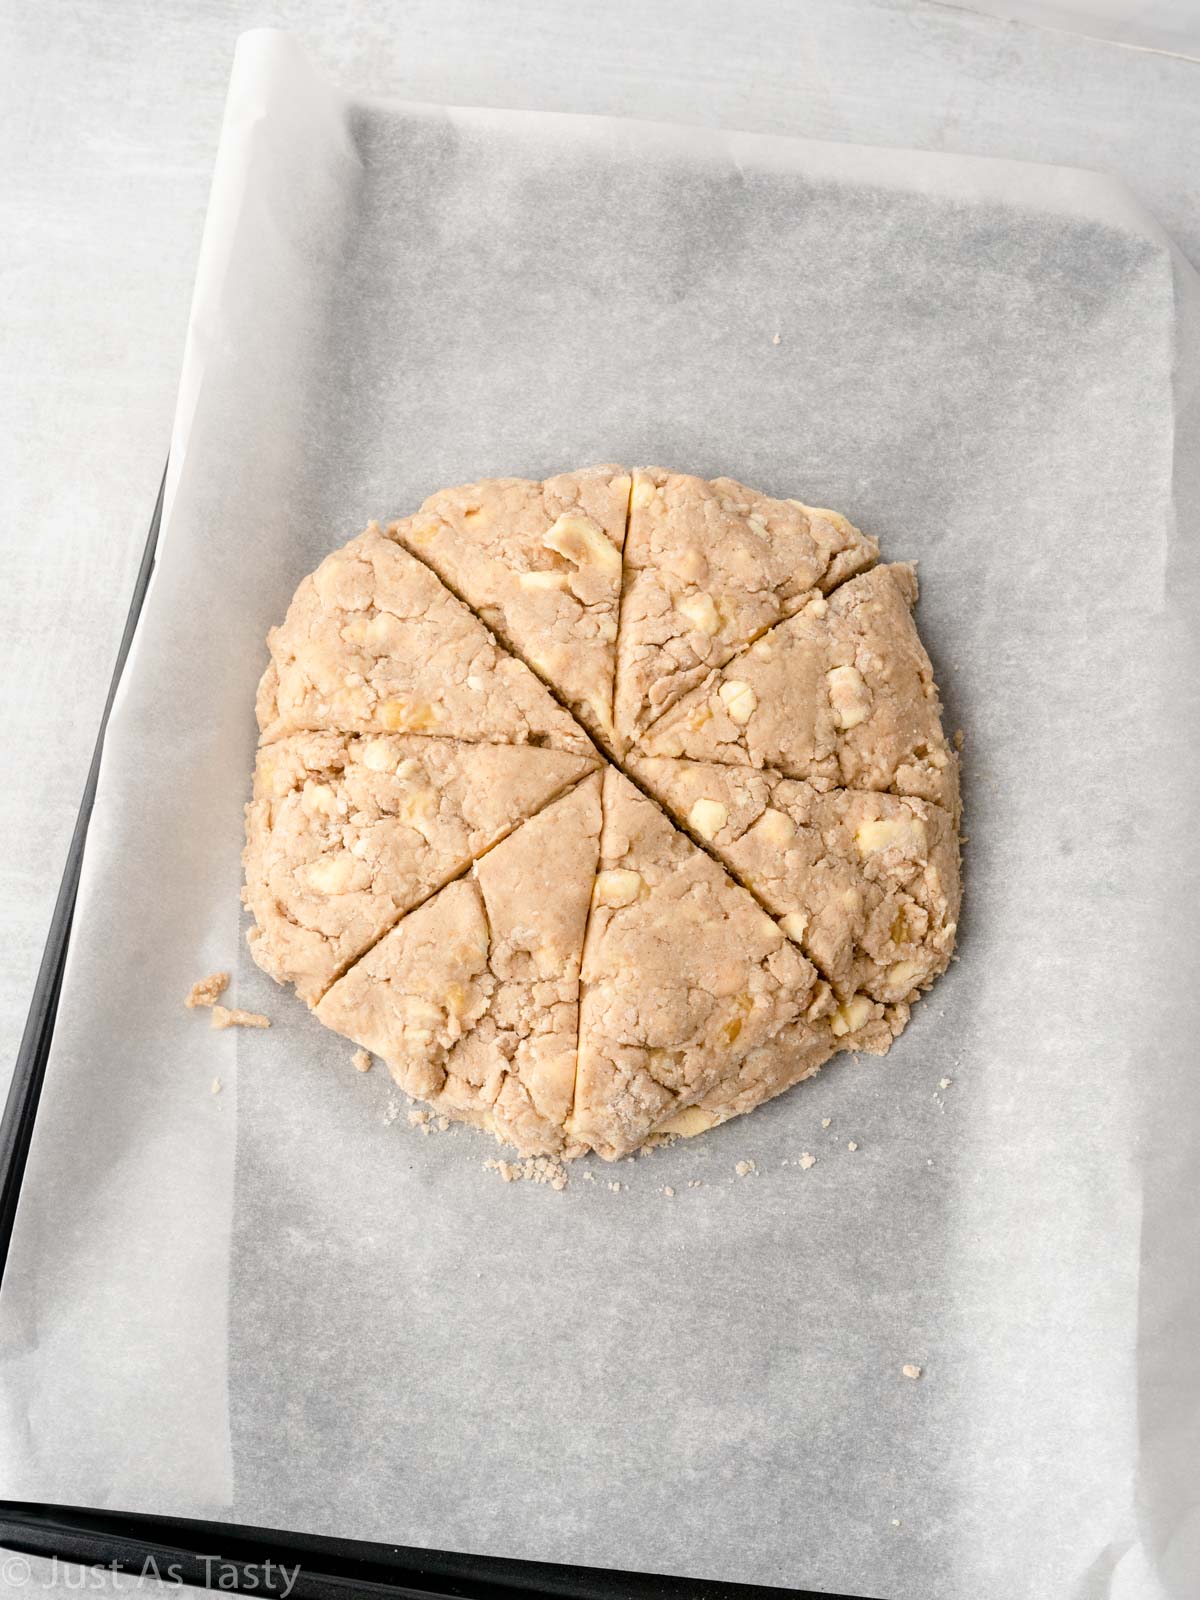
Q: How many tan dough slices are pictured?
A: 8